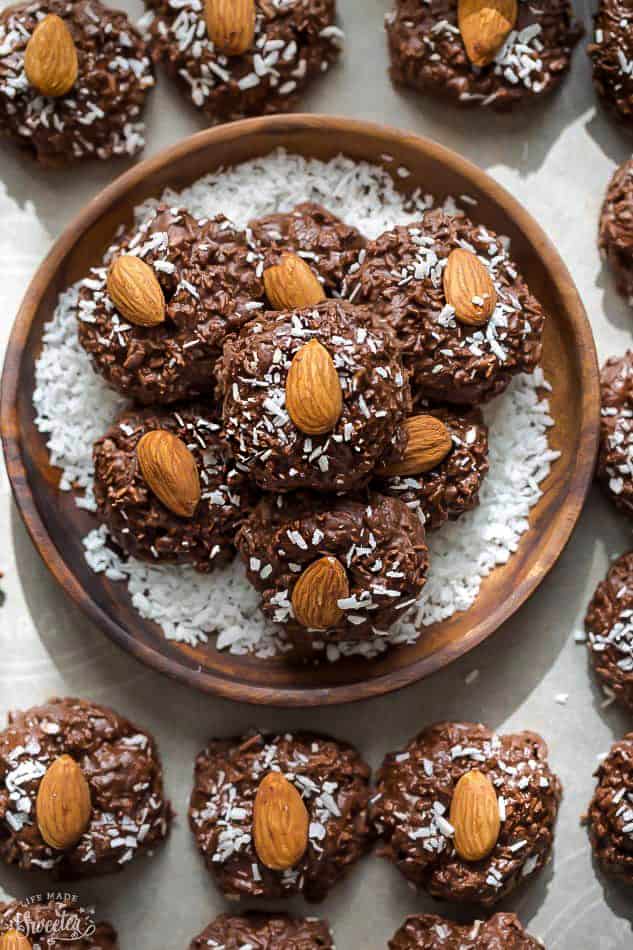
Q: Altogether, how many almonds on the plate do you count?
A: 7